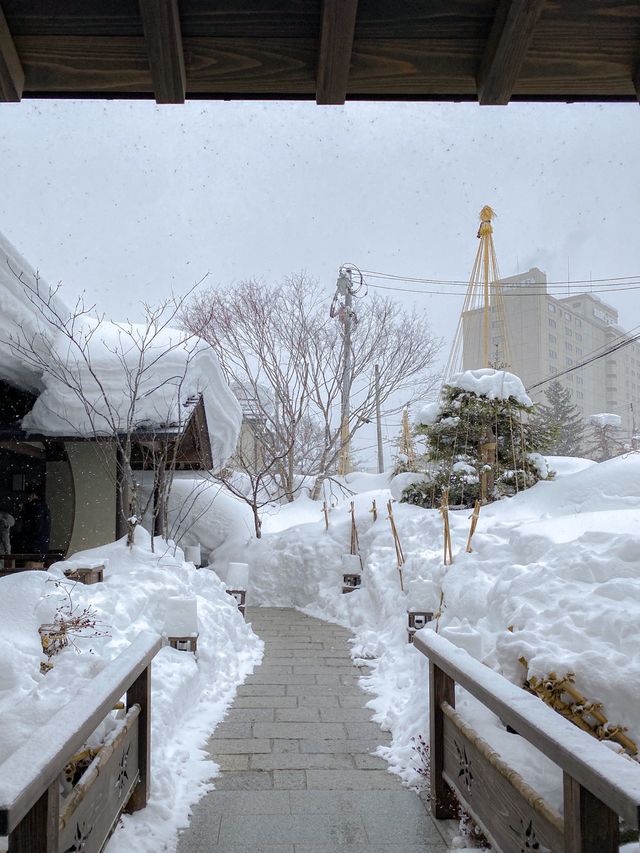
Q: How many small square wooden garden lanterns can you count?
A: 4